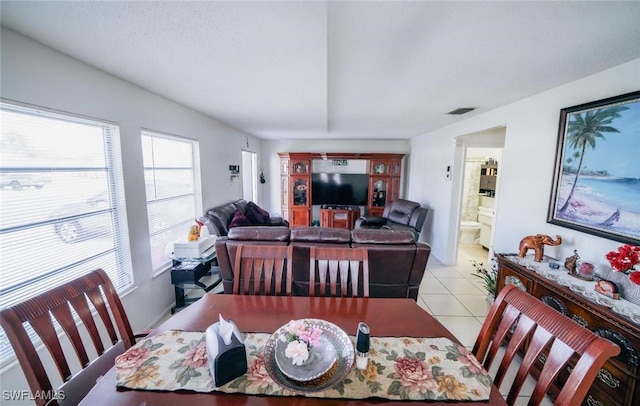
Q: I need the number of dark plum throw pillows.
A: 2